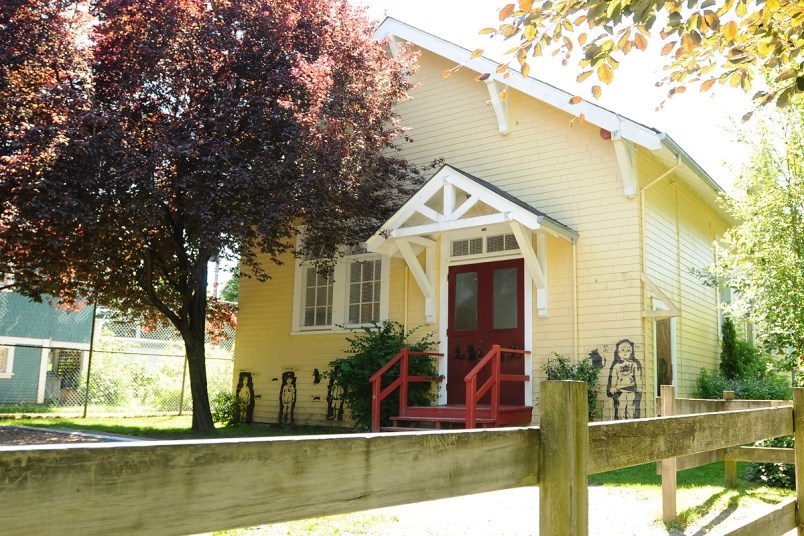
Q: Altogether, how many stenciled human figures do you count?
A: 4